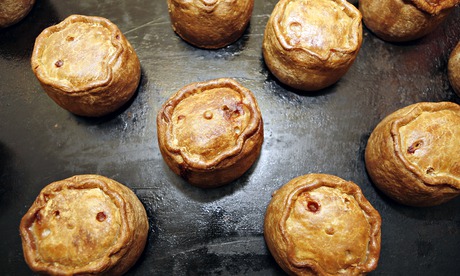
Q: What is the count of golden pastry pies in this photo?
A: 10